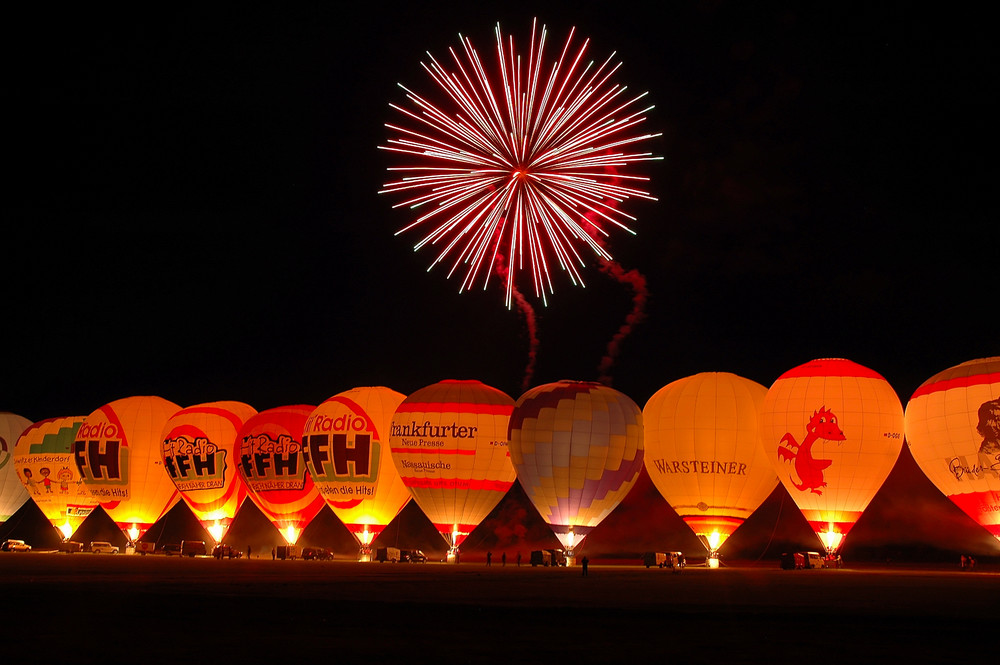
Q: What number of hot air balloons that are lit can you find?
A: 11